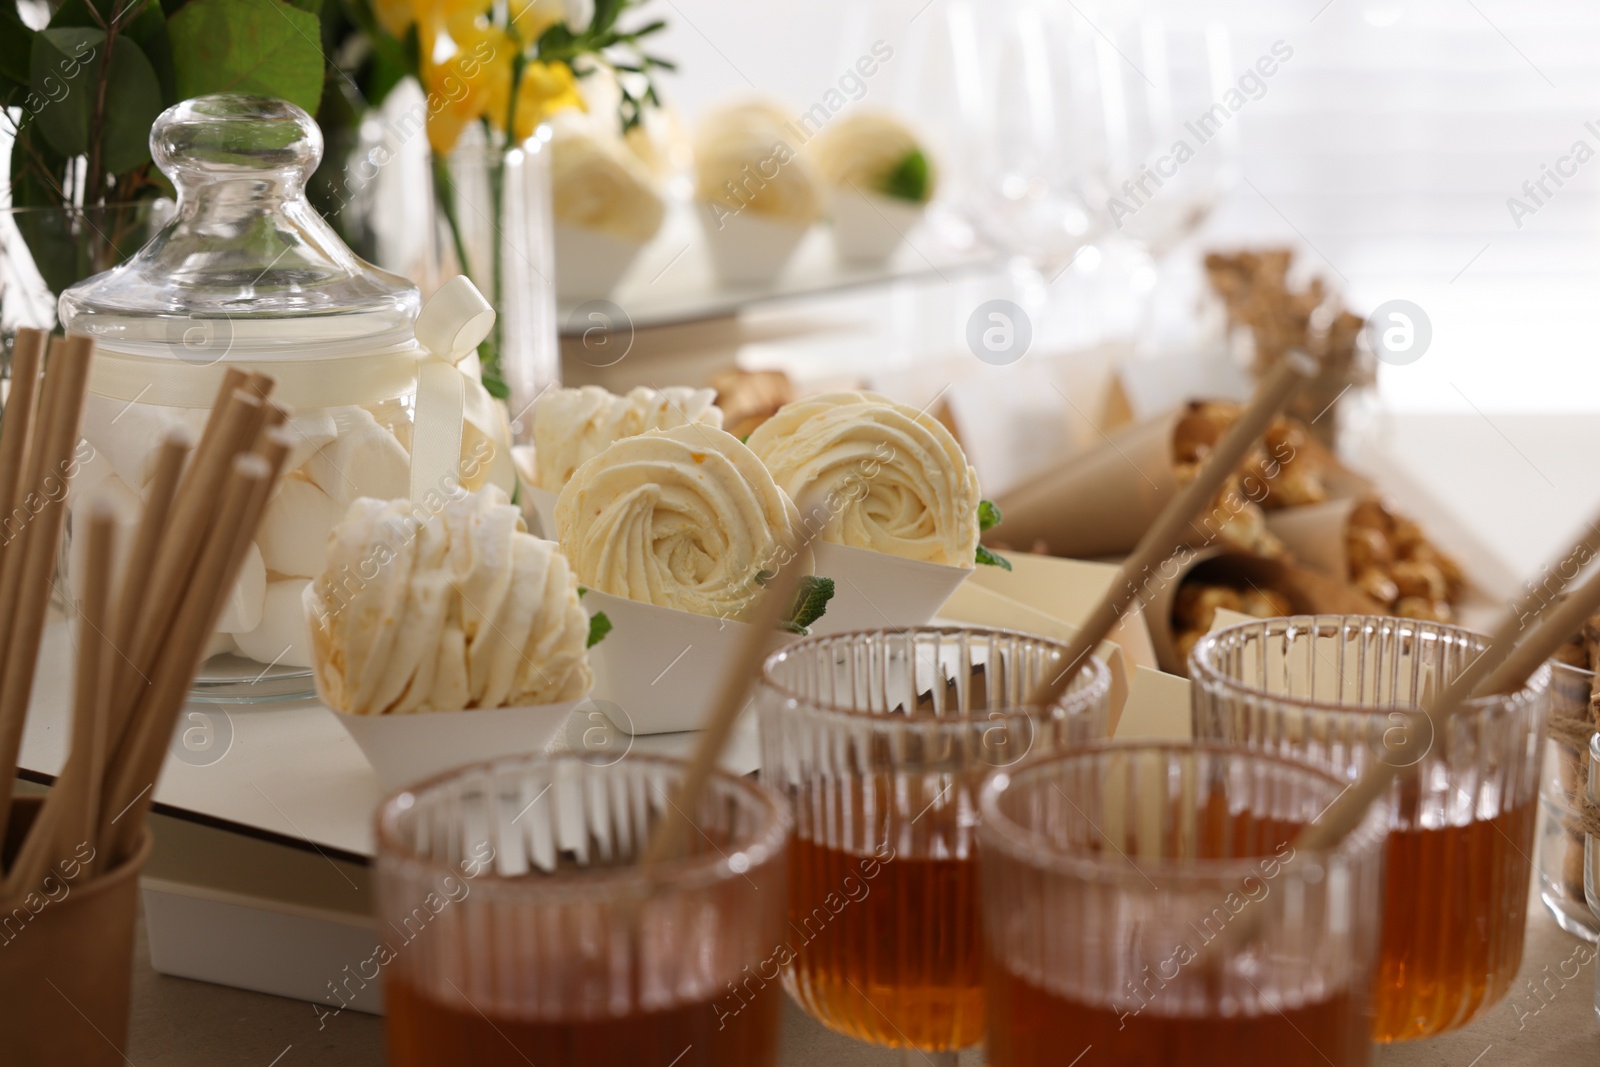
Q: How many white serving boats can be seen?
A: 7